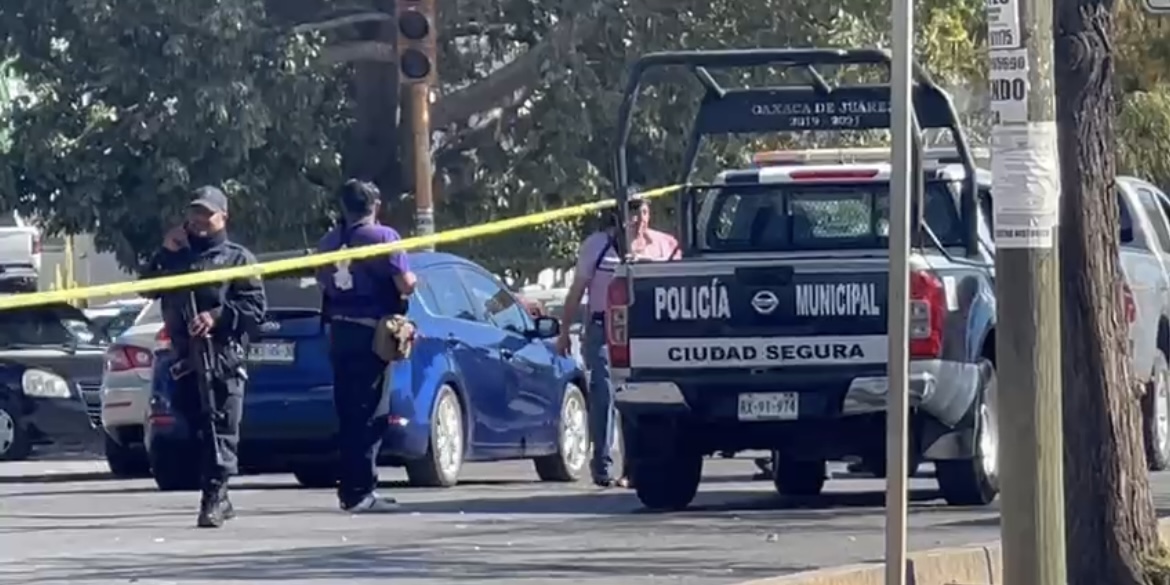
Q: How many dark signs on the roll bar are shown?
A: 1